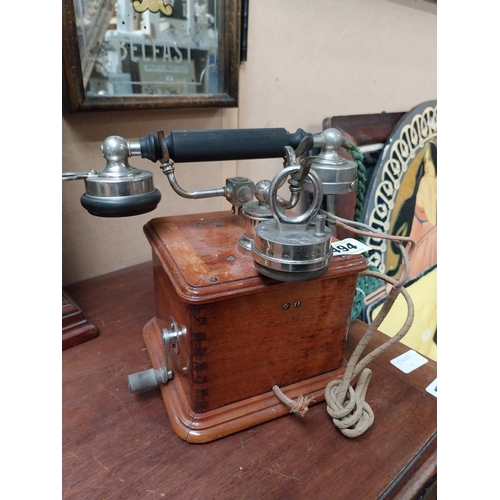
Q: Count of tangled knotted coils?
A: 1